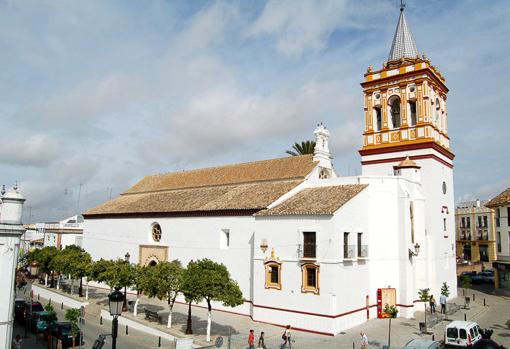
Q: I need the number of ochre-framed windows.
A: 2